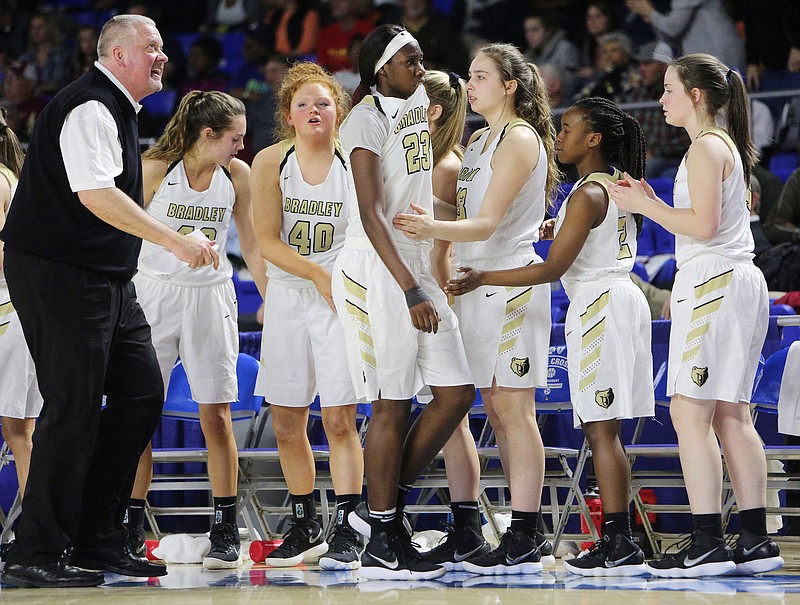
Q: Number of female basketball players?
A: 8